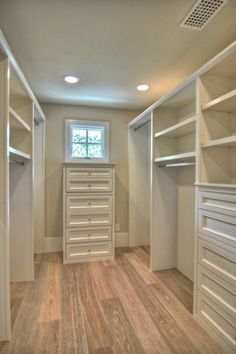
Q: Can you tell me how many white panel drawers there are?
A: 11